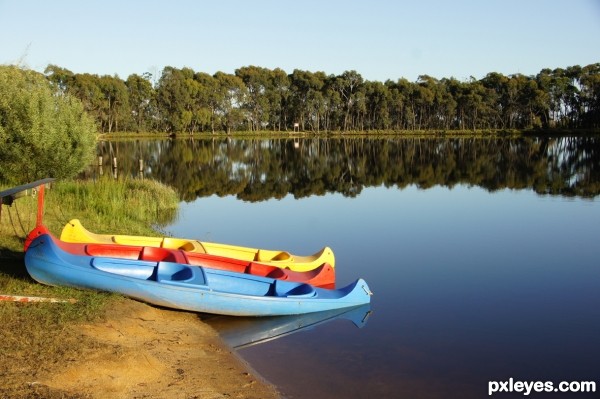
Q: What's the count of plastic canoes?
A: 3